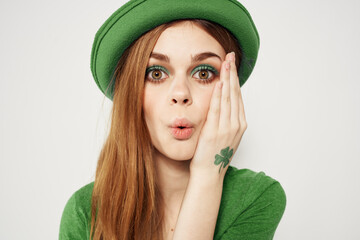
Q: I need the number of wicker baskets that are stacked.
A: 0